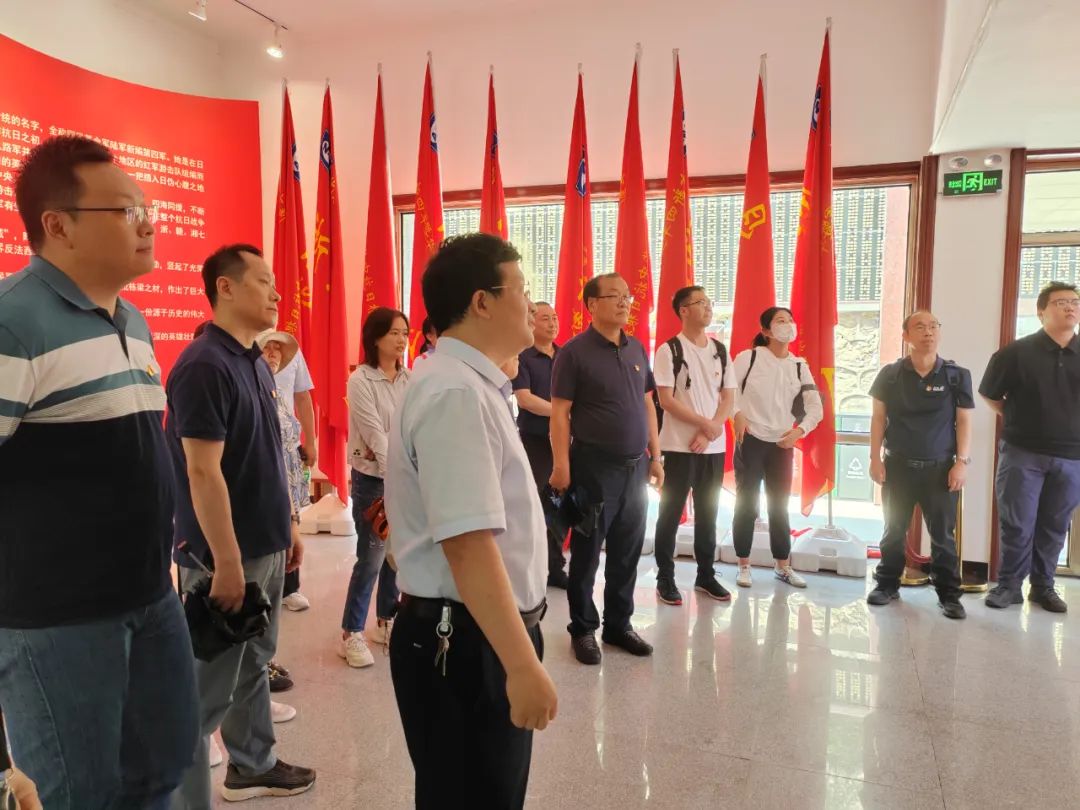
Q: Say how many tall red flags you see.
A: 10